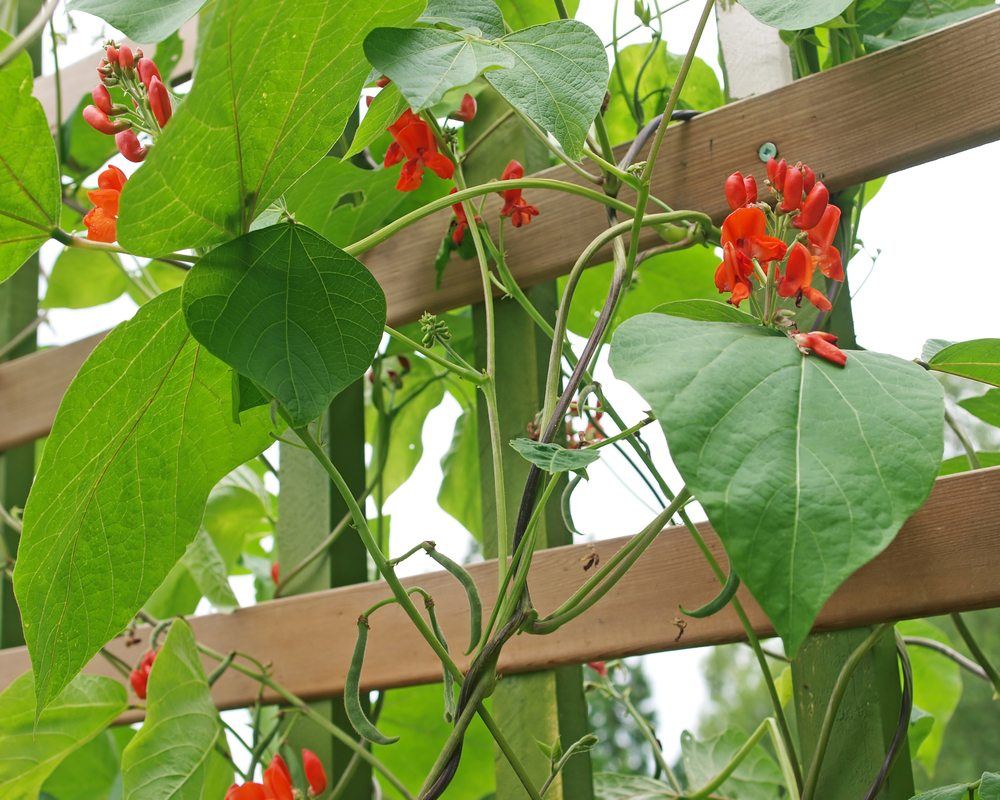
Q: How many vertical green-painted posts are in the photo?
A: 4